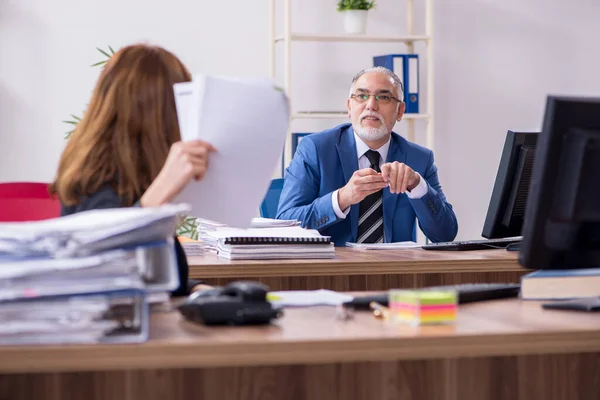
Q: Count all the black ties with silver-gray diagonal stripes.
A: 1